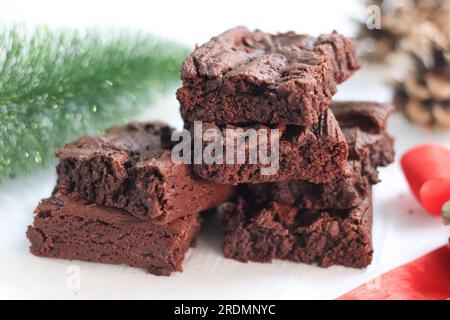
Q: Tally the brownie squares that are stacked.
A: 6